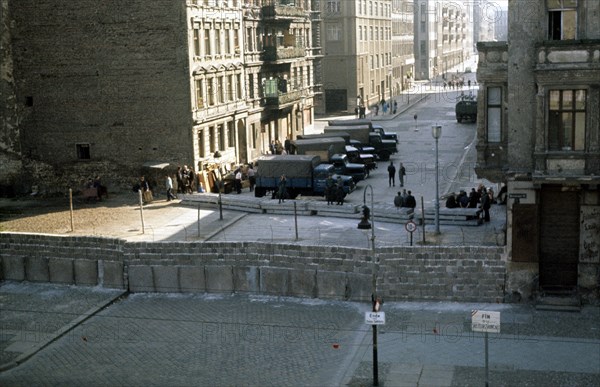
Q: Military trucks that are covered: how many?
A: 5